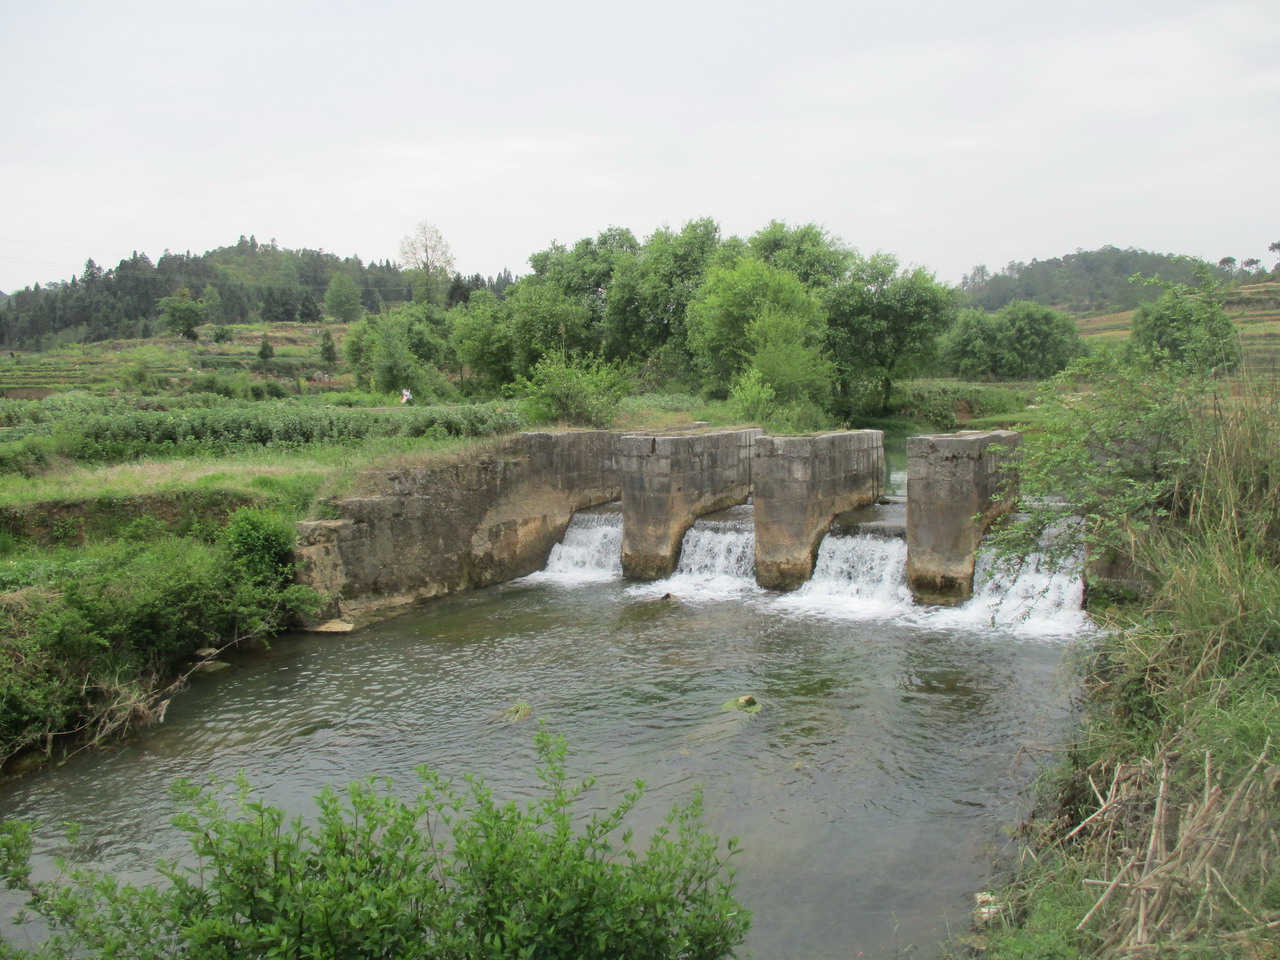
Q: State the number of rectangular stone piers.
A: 3